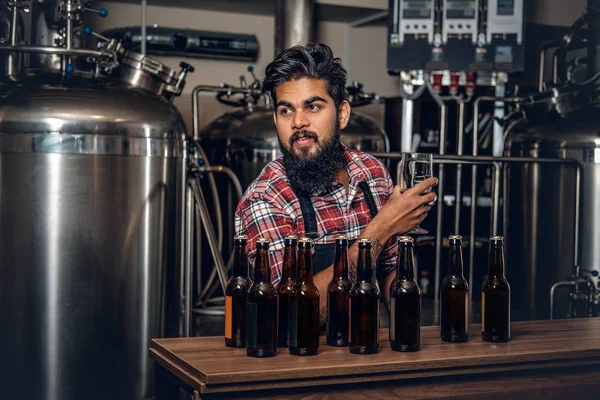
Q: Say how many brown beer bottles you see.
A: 9